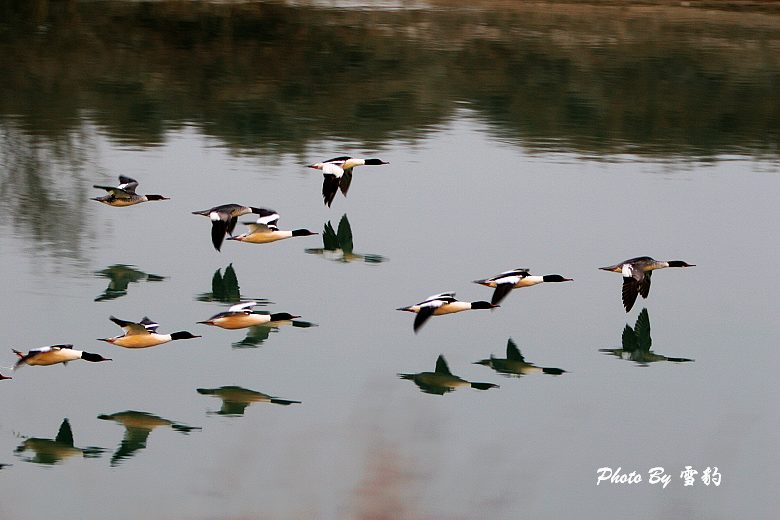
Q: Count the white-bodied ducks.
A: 7